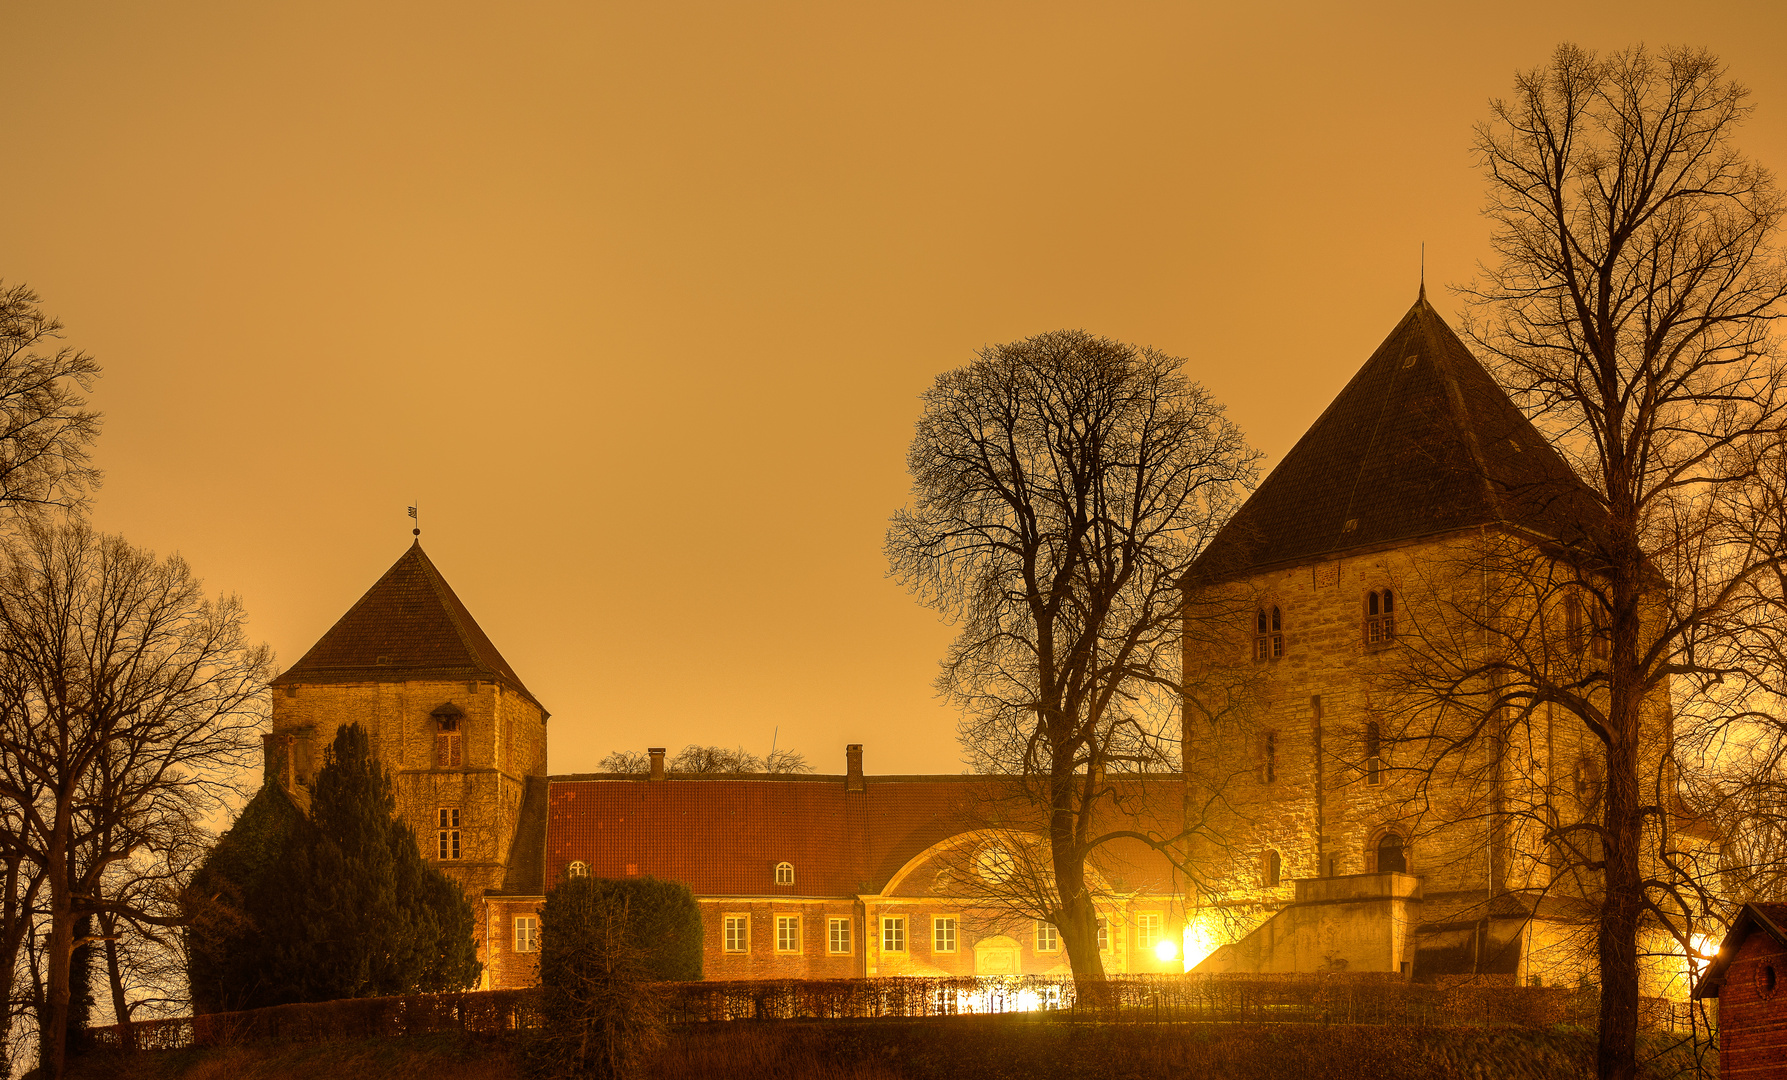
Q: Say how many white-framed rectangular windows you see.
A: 10